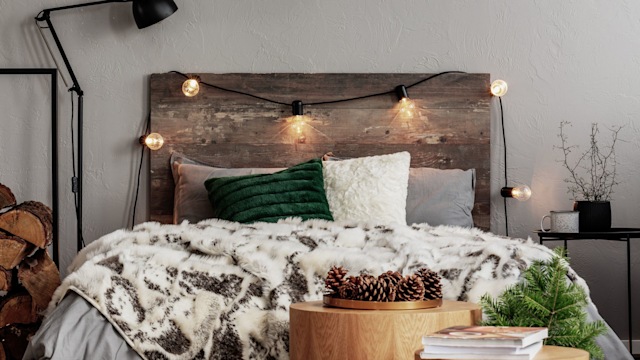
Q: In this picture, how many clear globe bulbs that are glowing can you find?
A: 6